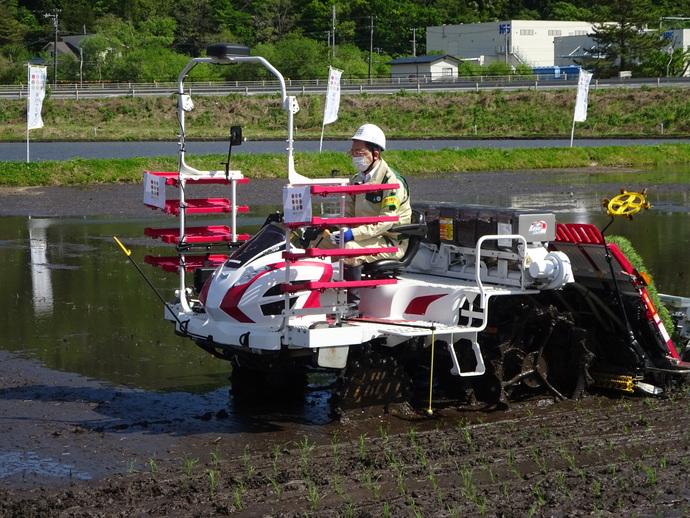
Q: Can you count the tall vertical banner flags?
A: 3